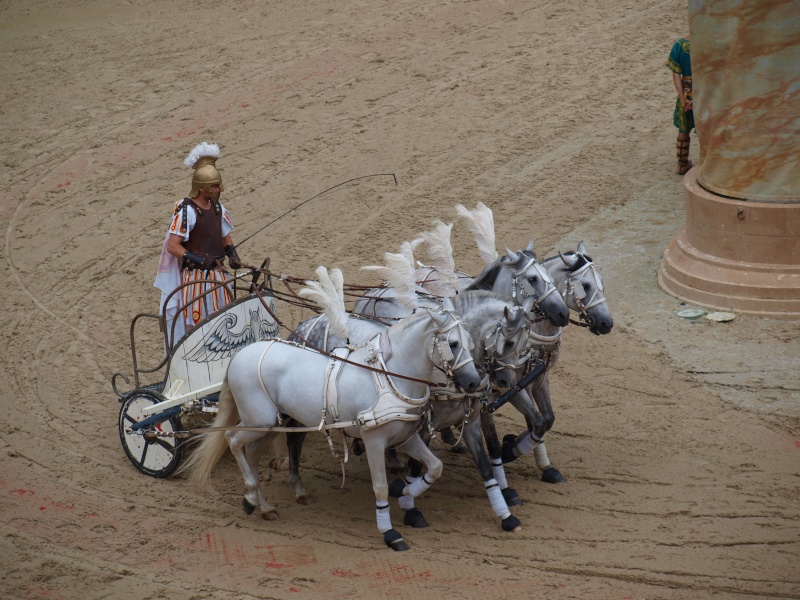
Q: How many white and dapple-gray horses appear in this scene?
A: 4